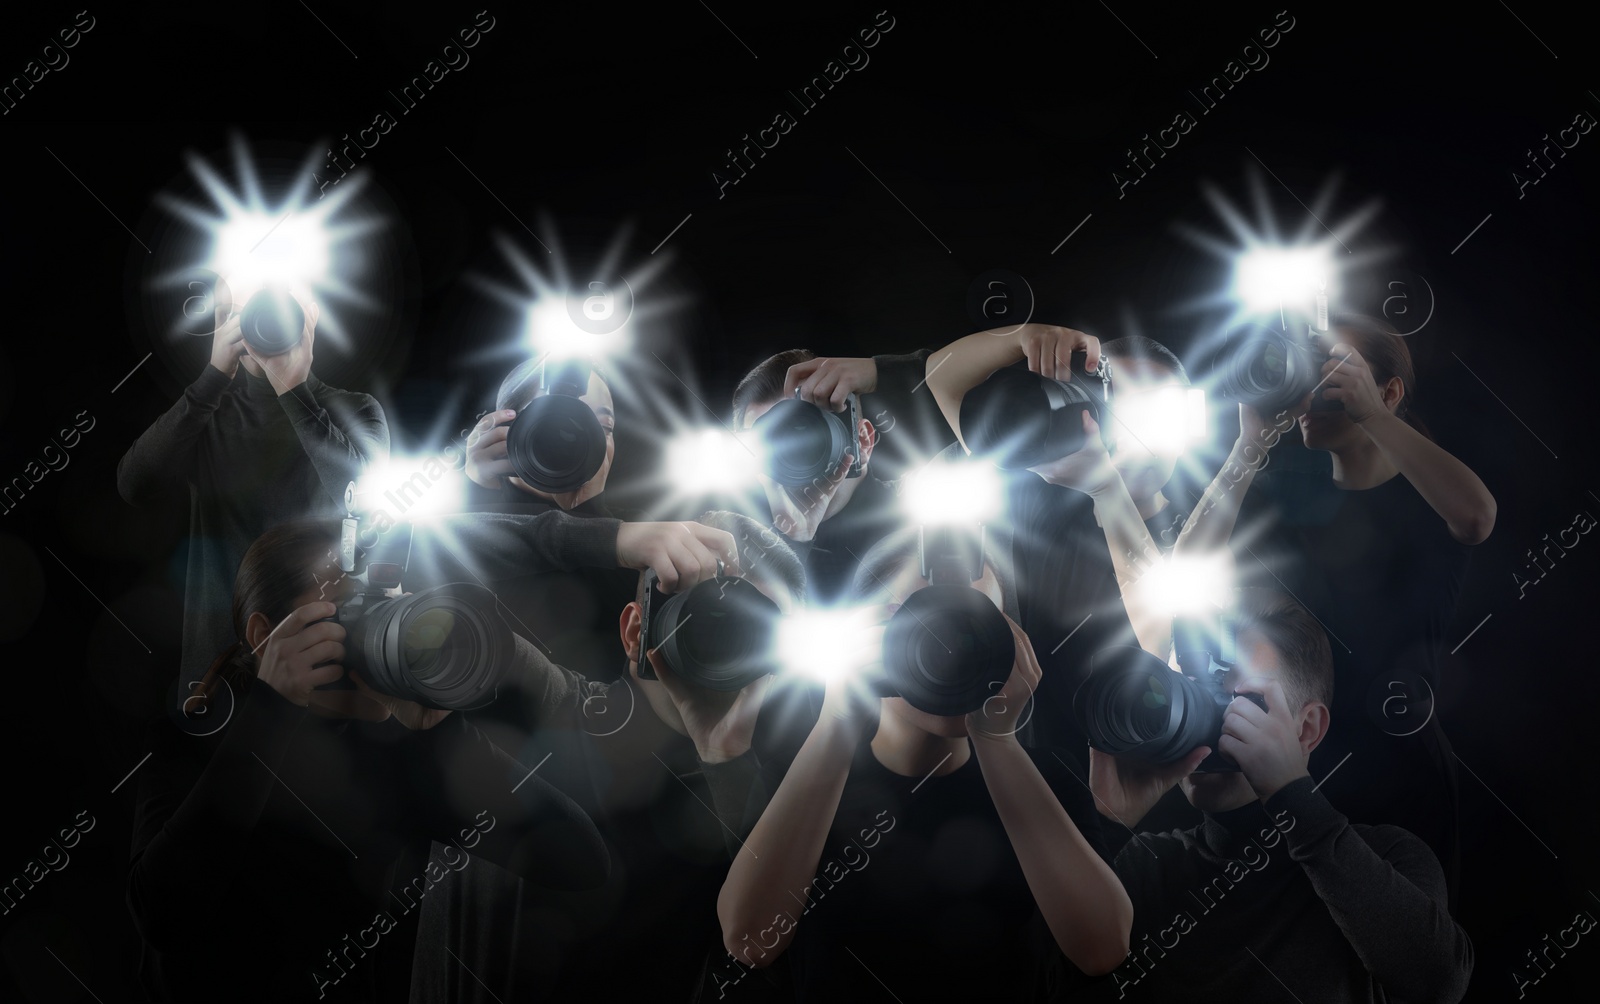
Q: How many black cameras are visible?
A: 9